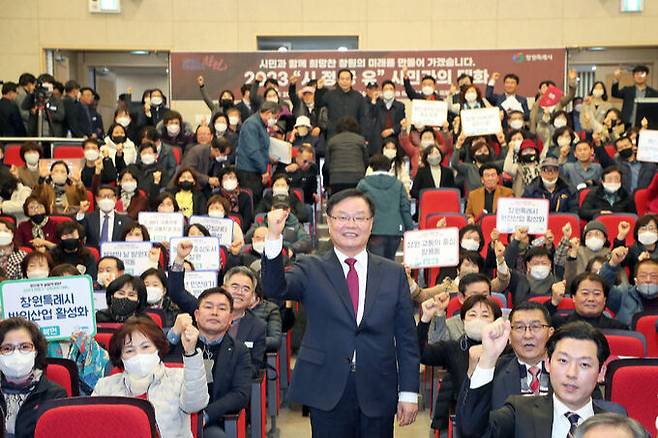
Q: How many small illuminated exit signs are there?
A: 2